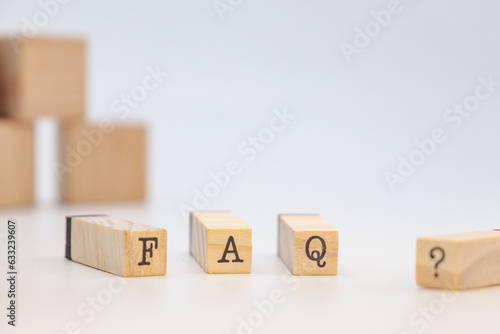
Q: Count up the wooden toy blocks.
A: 7